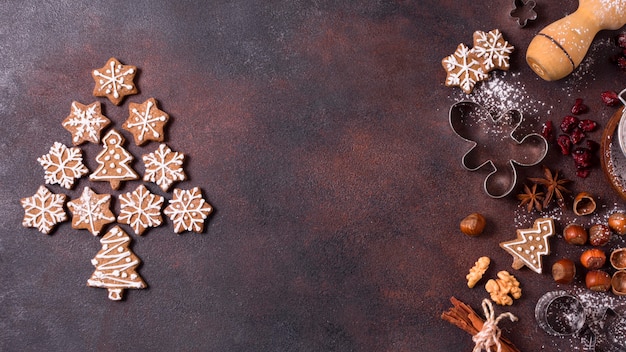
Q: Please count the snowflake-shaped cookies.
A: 11